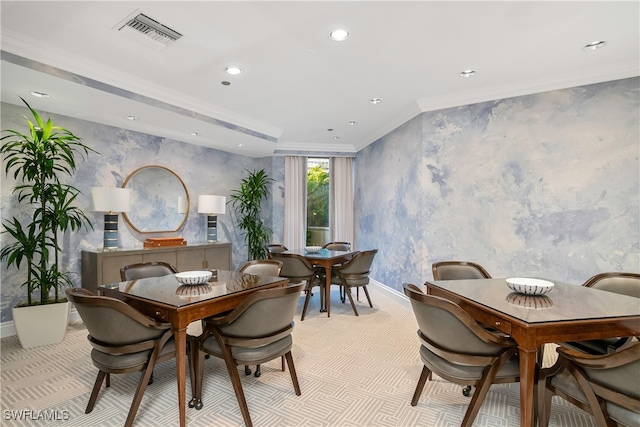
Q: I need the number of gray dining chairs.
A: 12